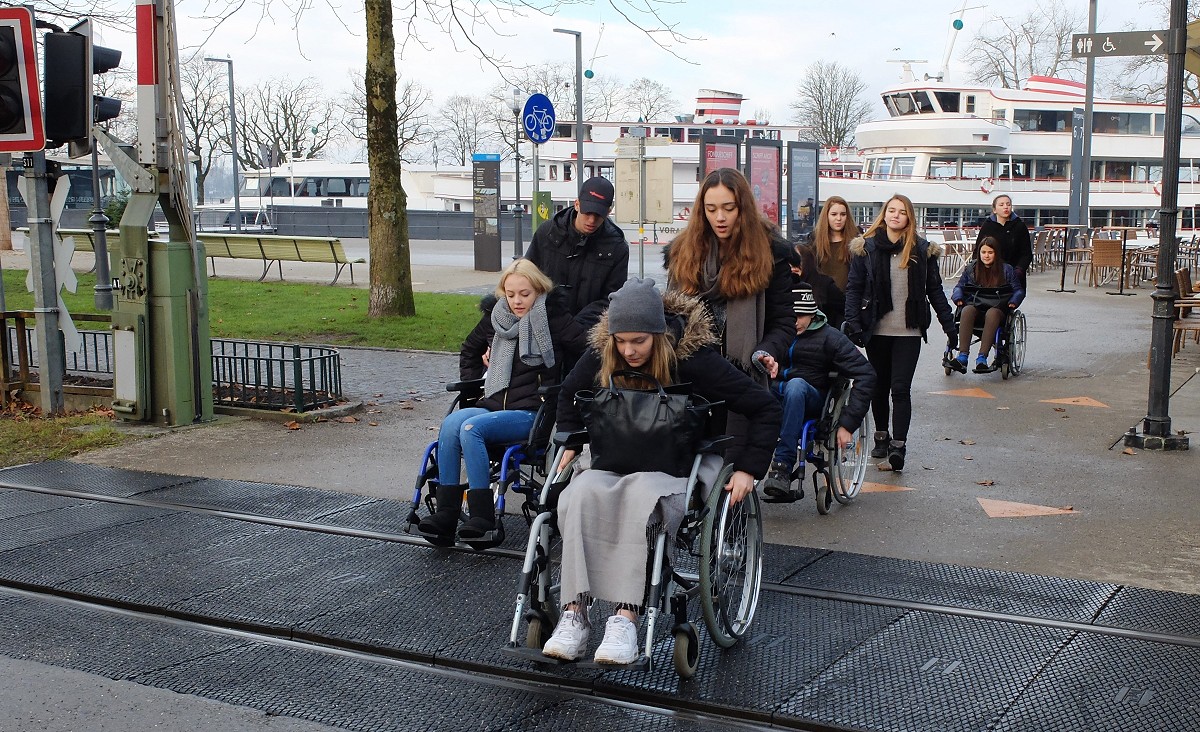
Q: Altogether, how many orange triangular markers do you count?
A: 4